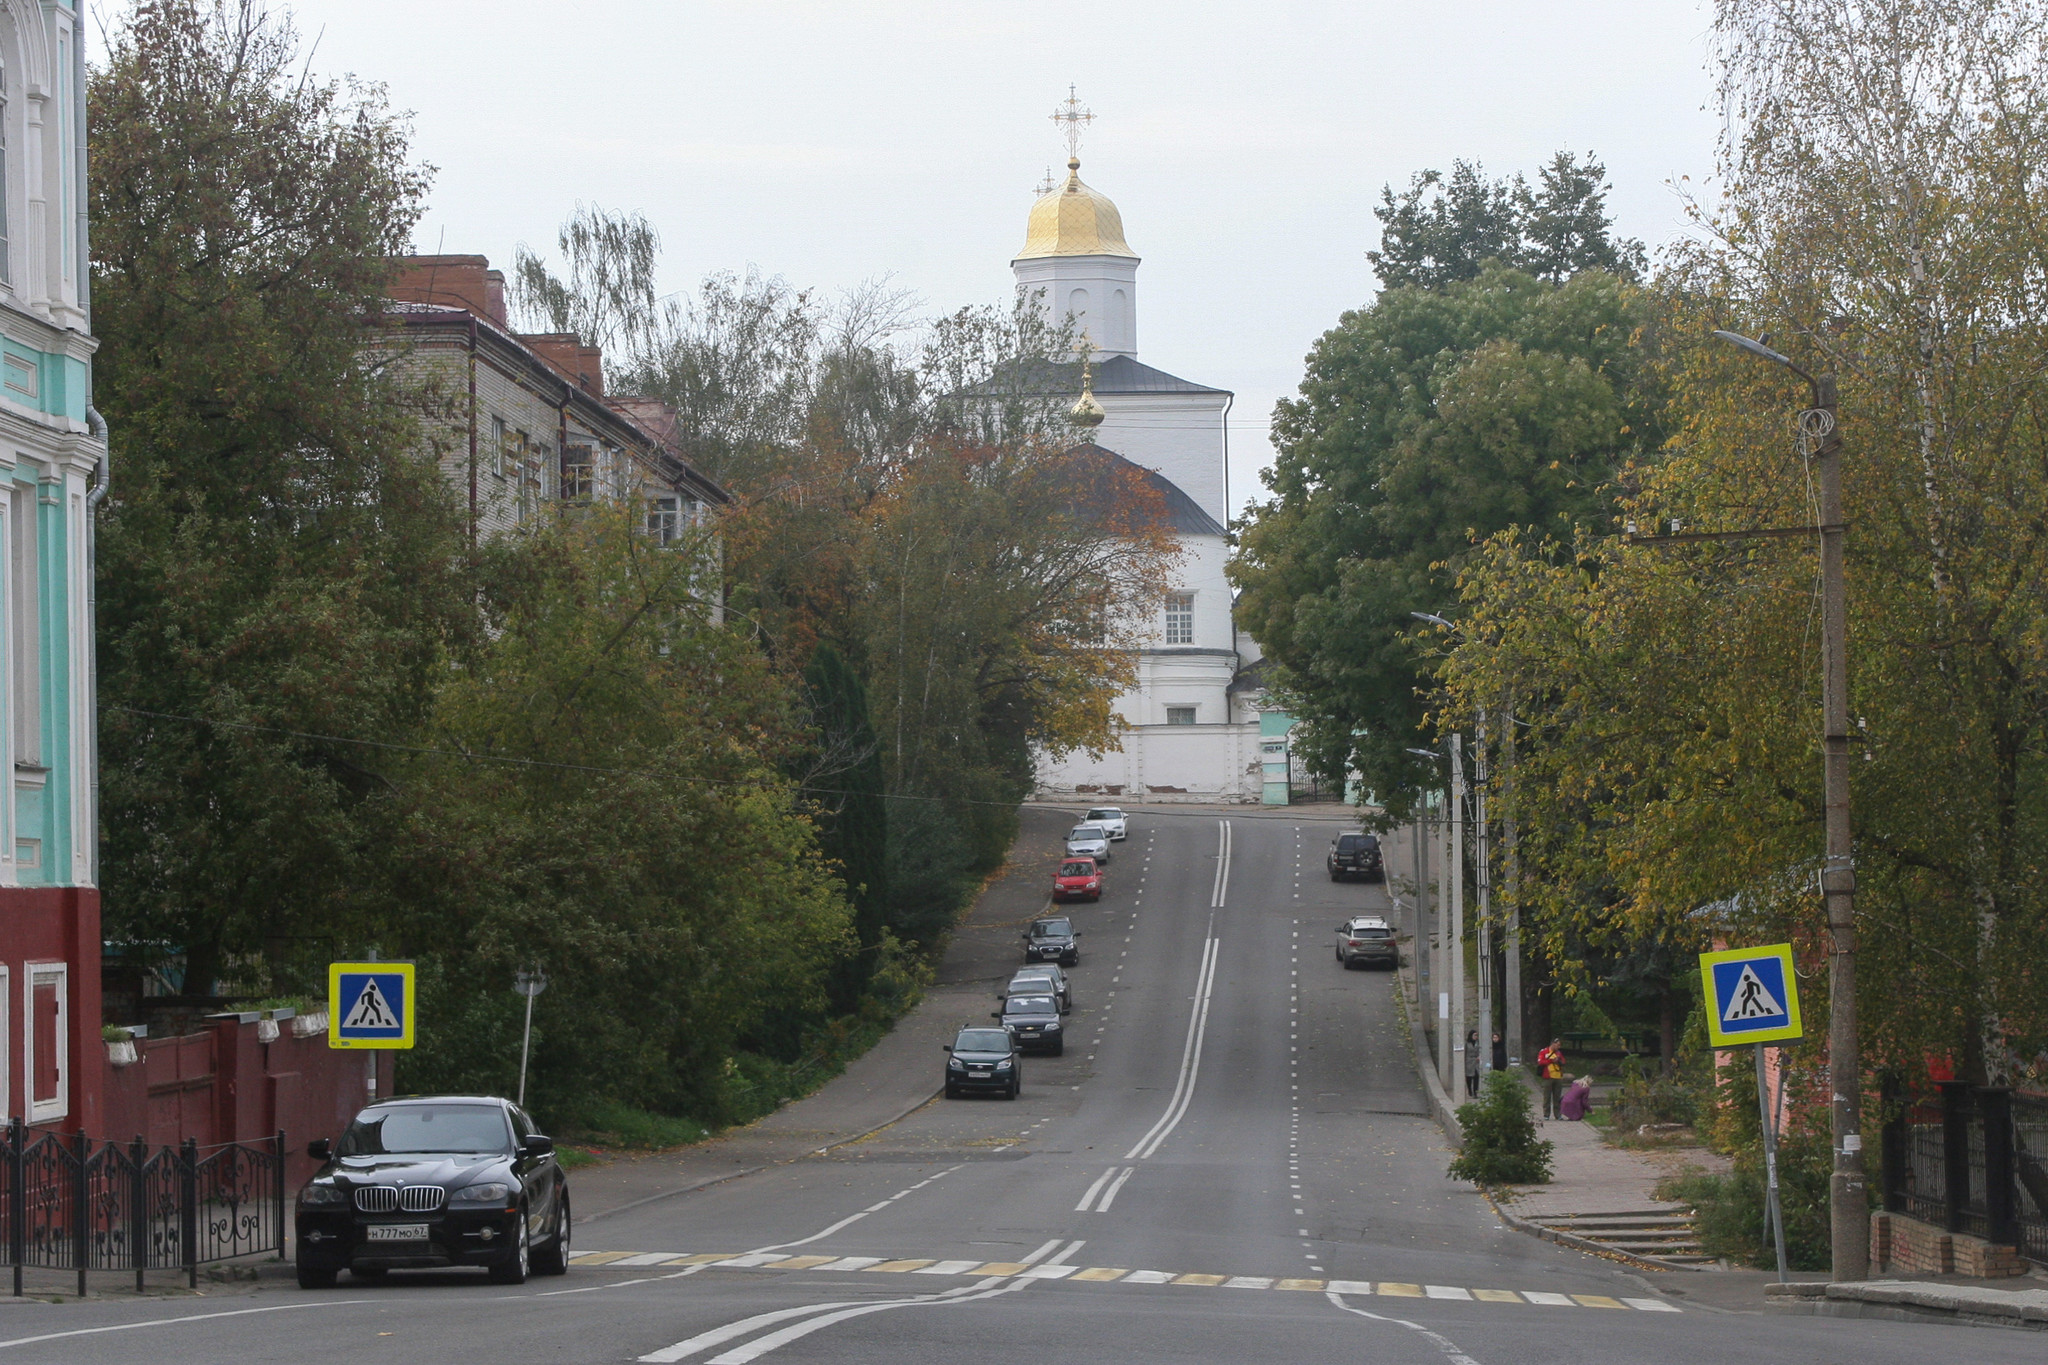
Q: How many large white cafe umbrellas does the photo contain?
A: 0